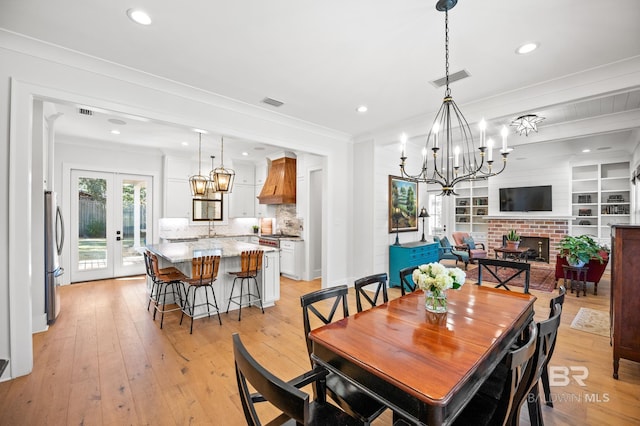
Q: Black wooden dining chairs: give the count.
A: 8